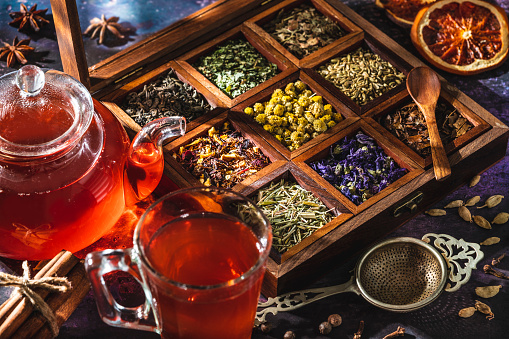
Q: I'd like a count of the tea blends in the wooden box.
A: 9